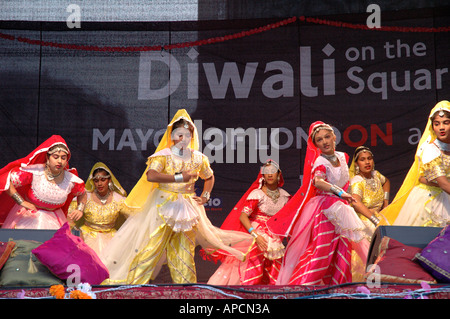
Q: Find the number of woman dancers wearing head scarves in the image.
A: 7